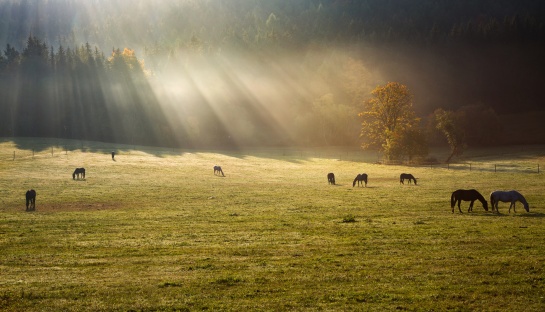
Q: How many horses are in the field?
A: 8